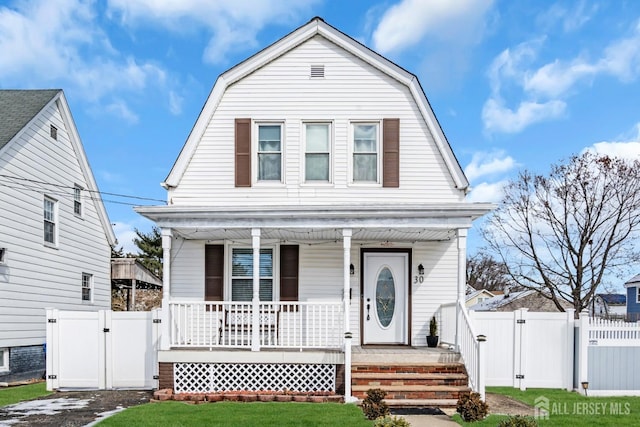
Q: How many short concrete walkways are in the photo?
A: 1